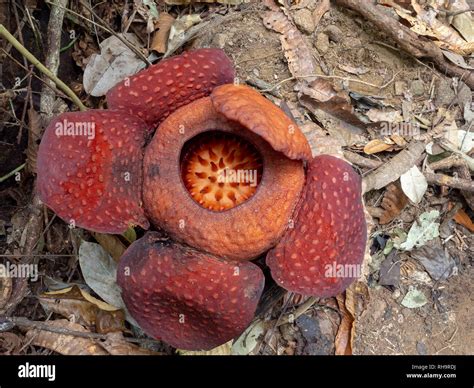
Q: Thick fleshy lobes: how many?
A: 5